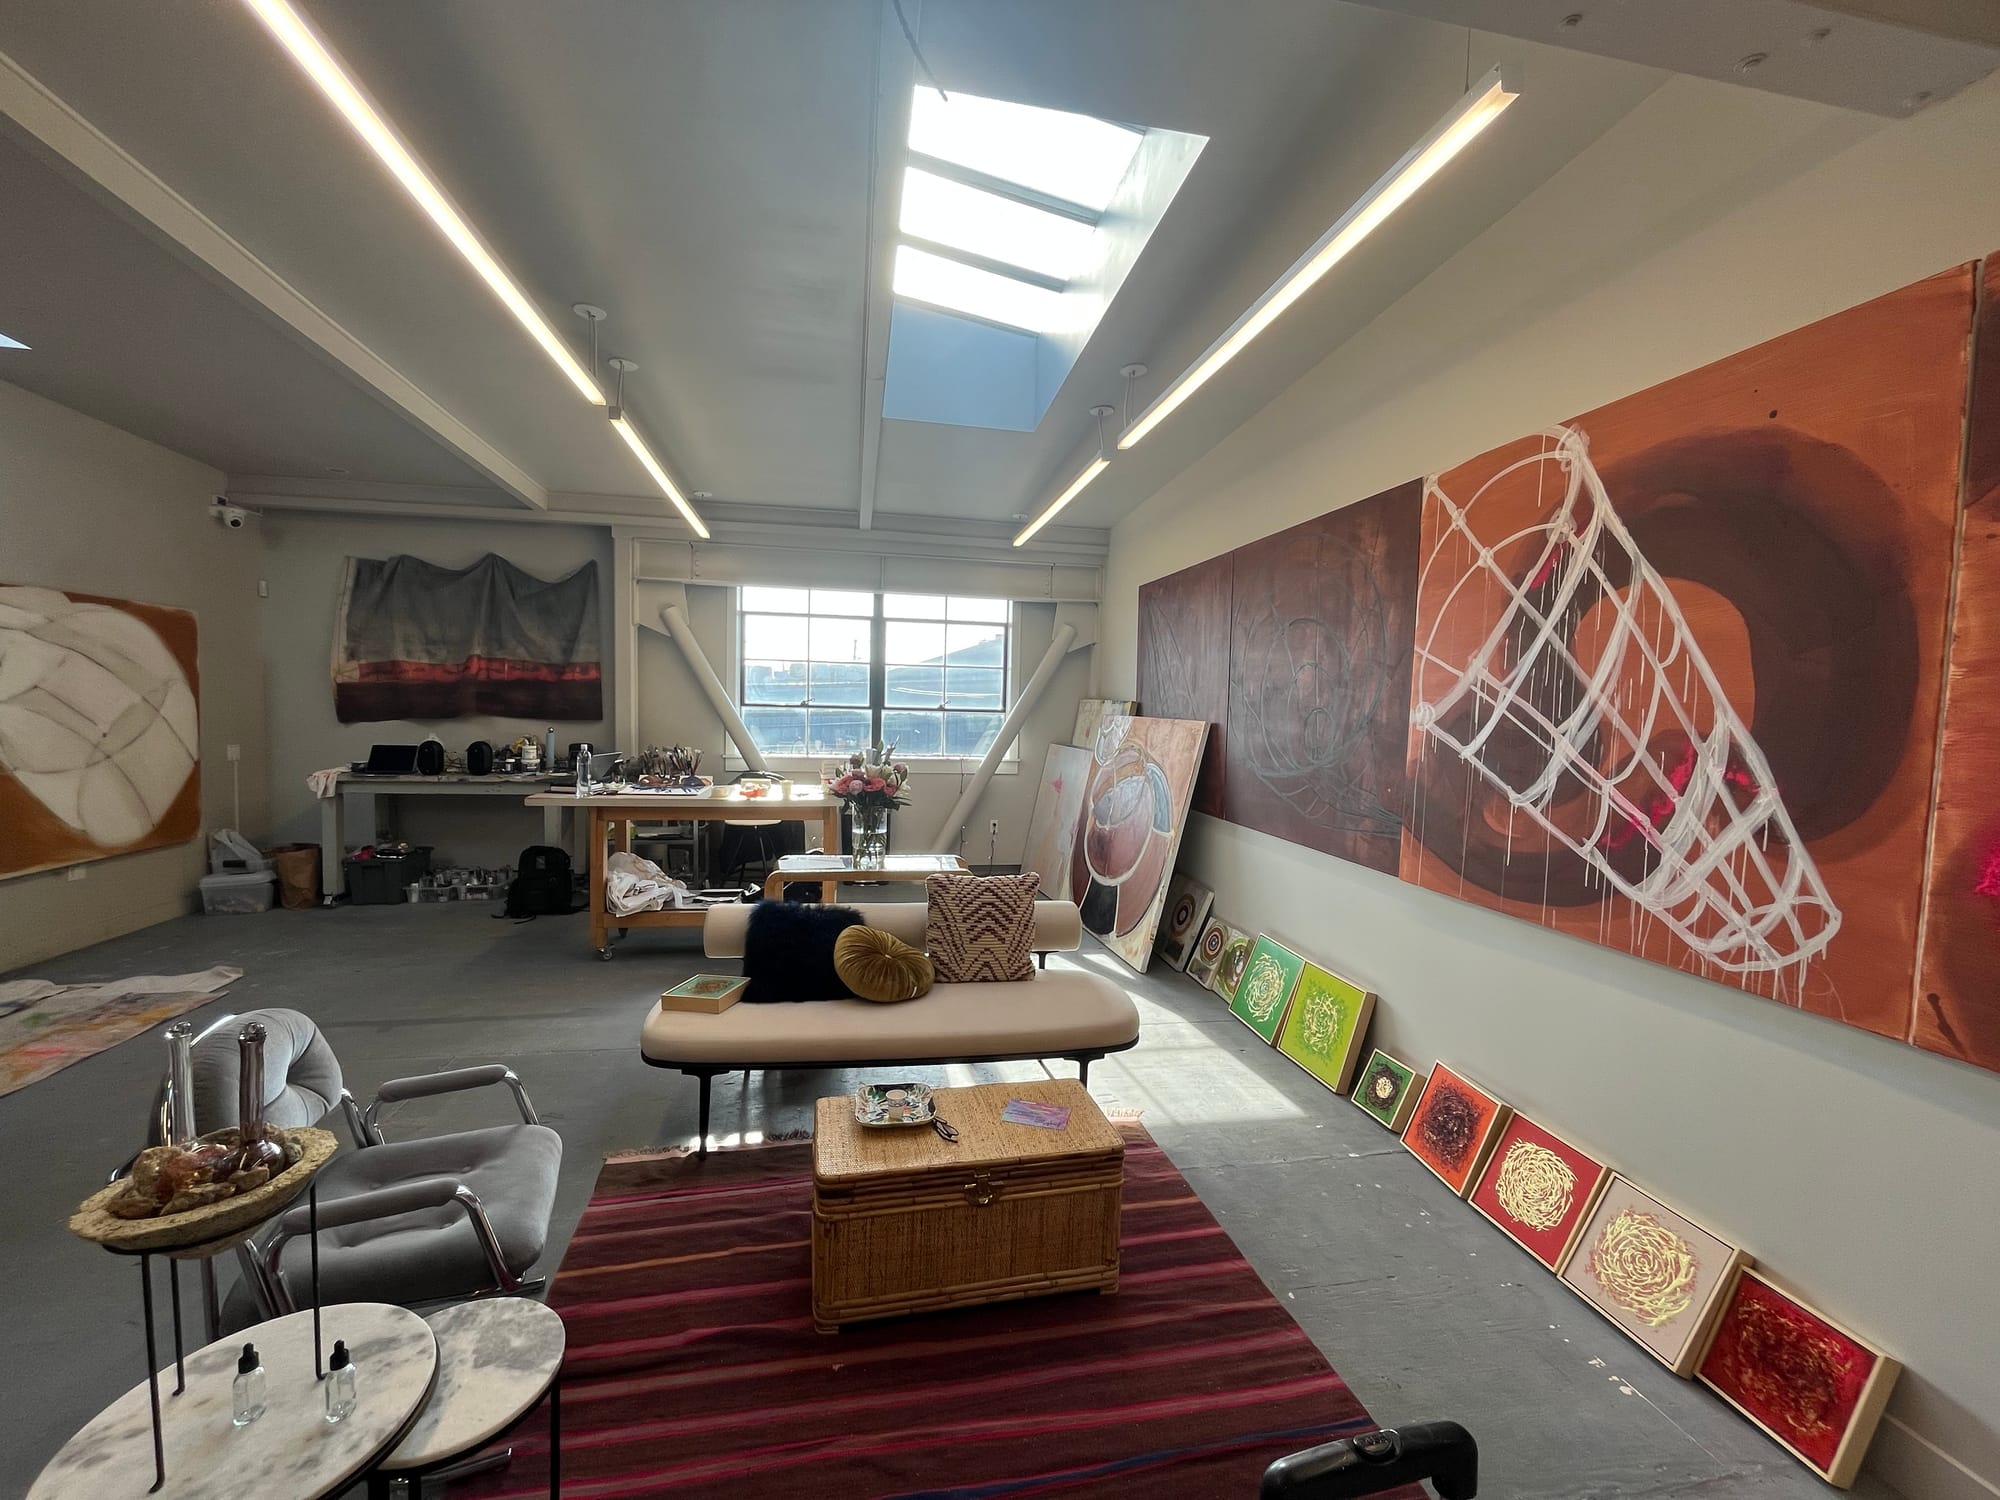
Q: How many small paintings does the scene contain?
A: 11